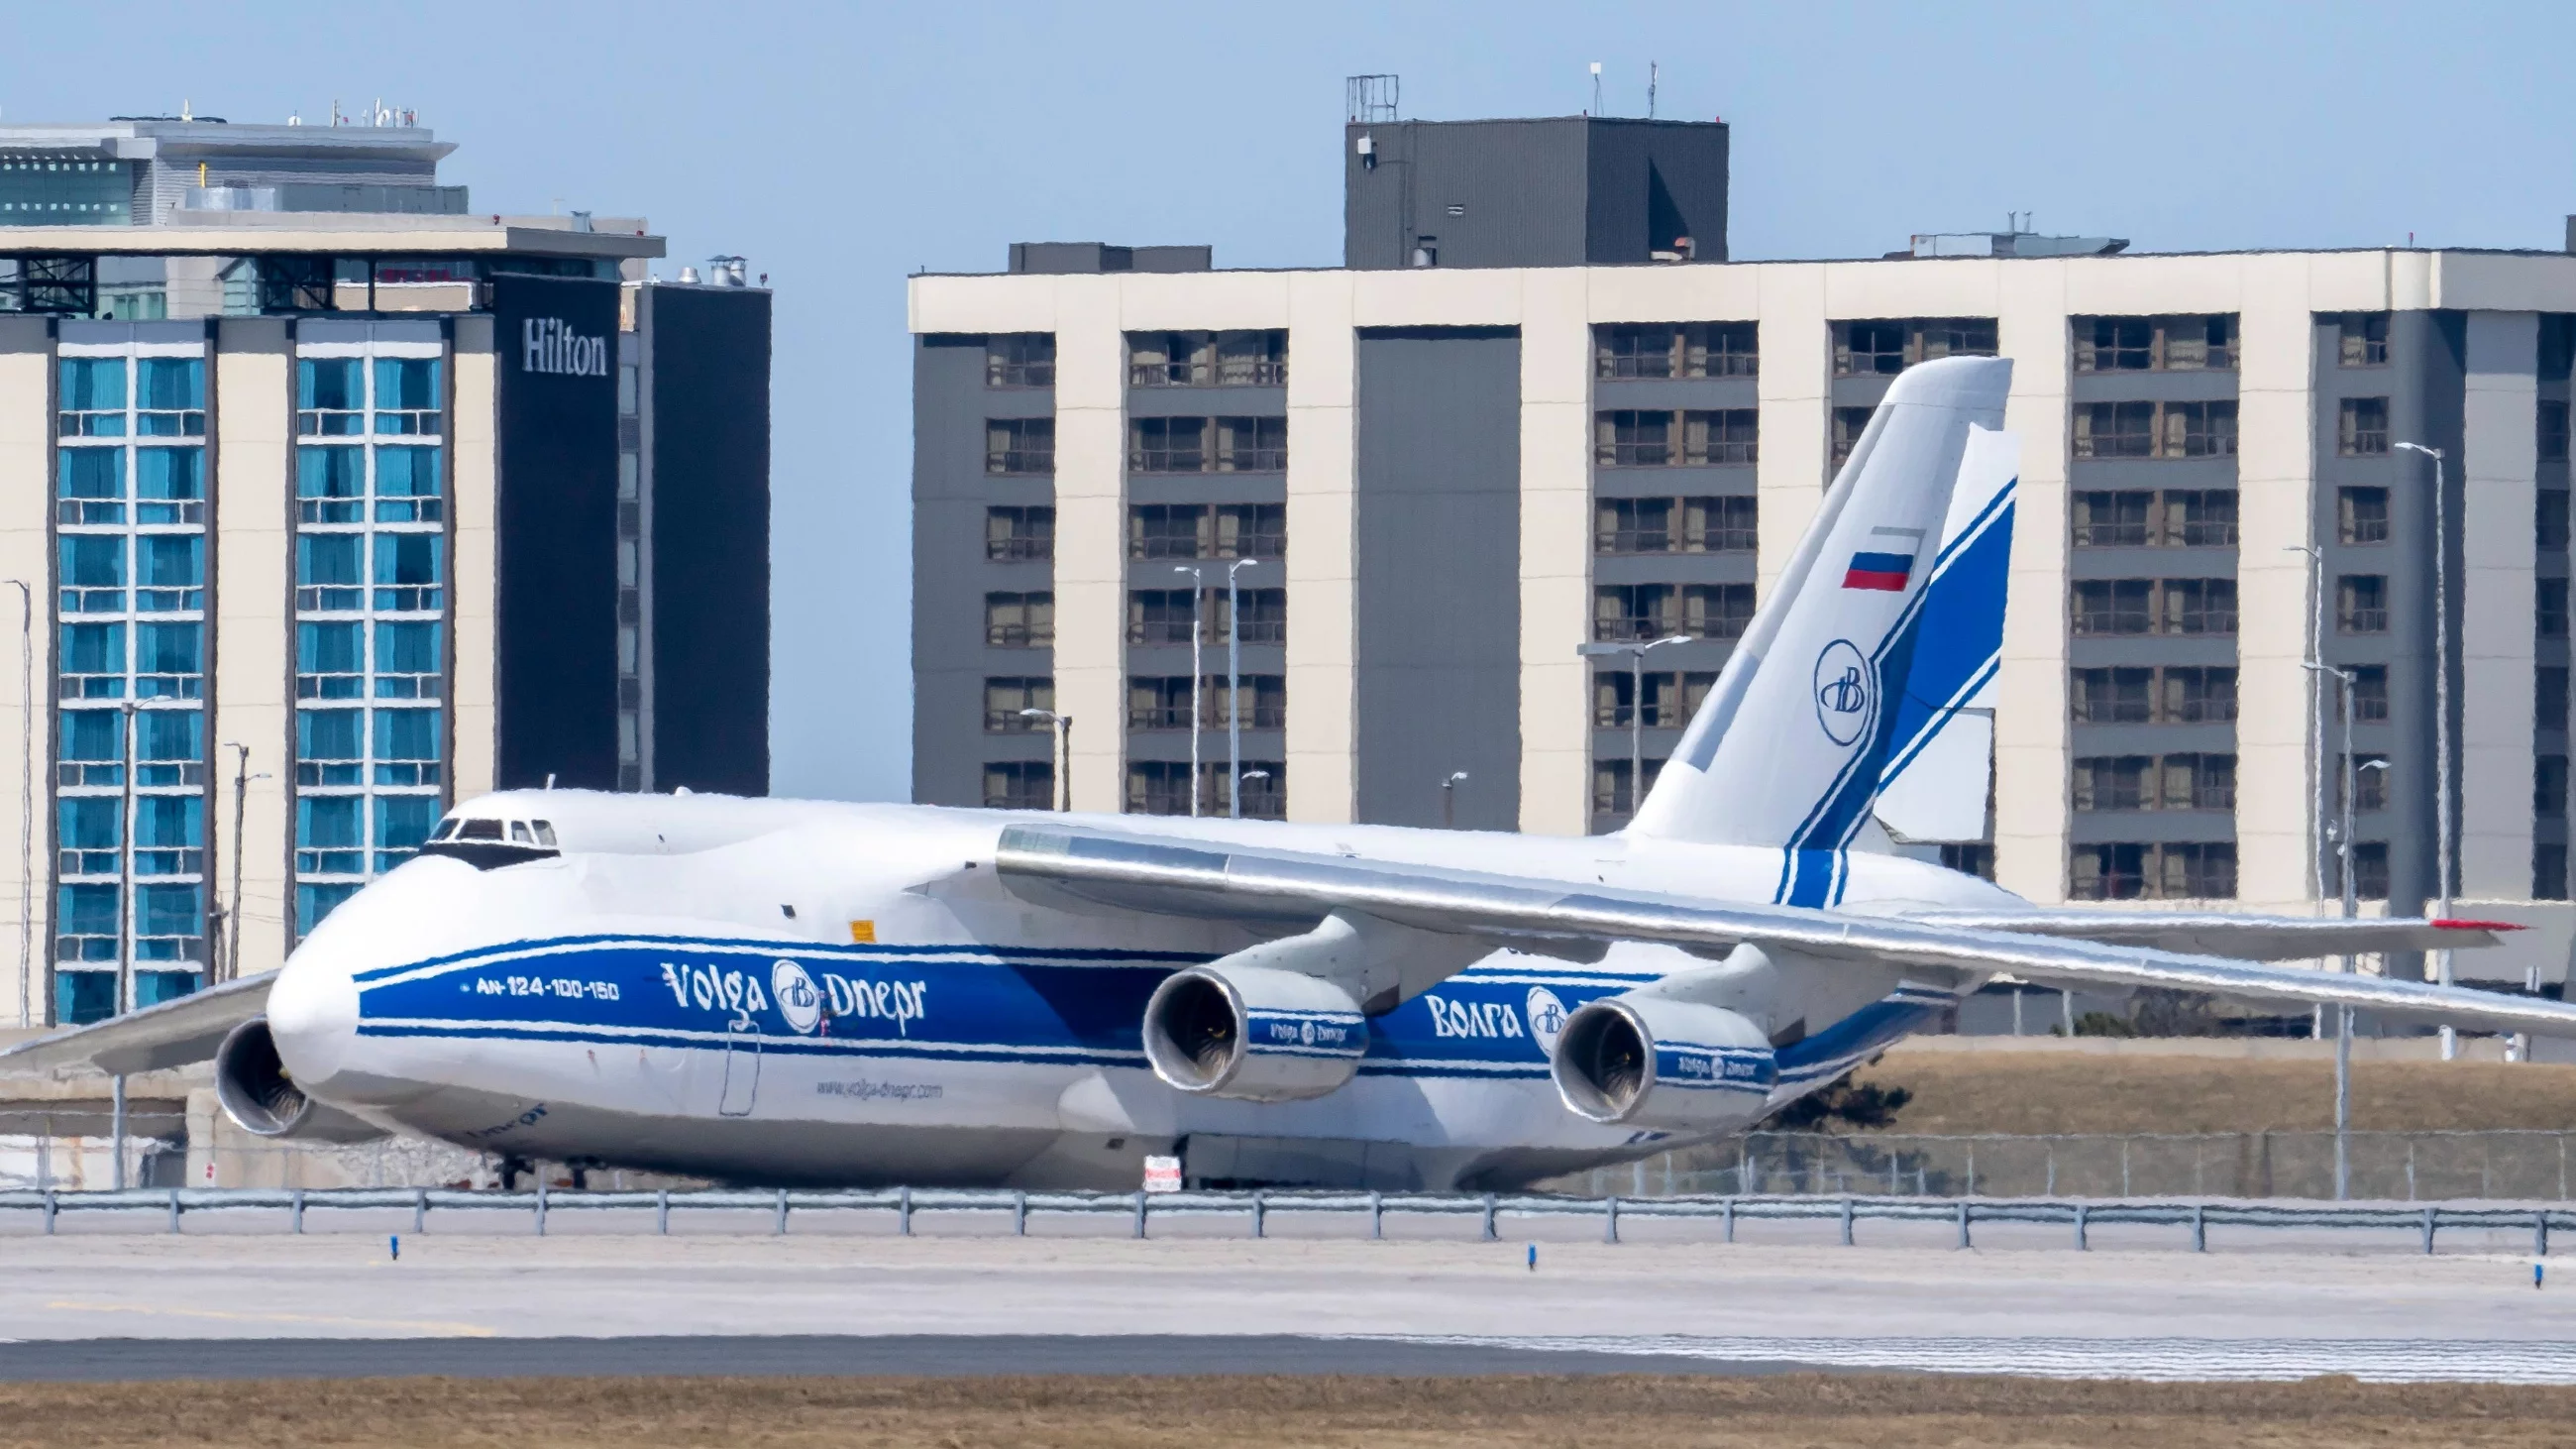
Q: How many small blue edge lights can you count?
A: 3